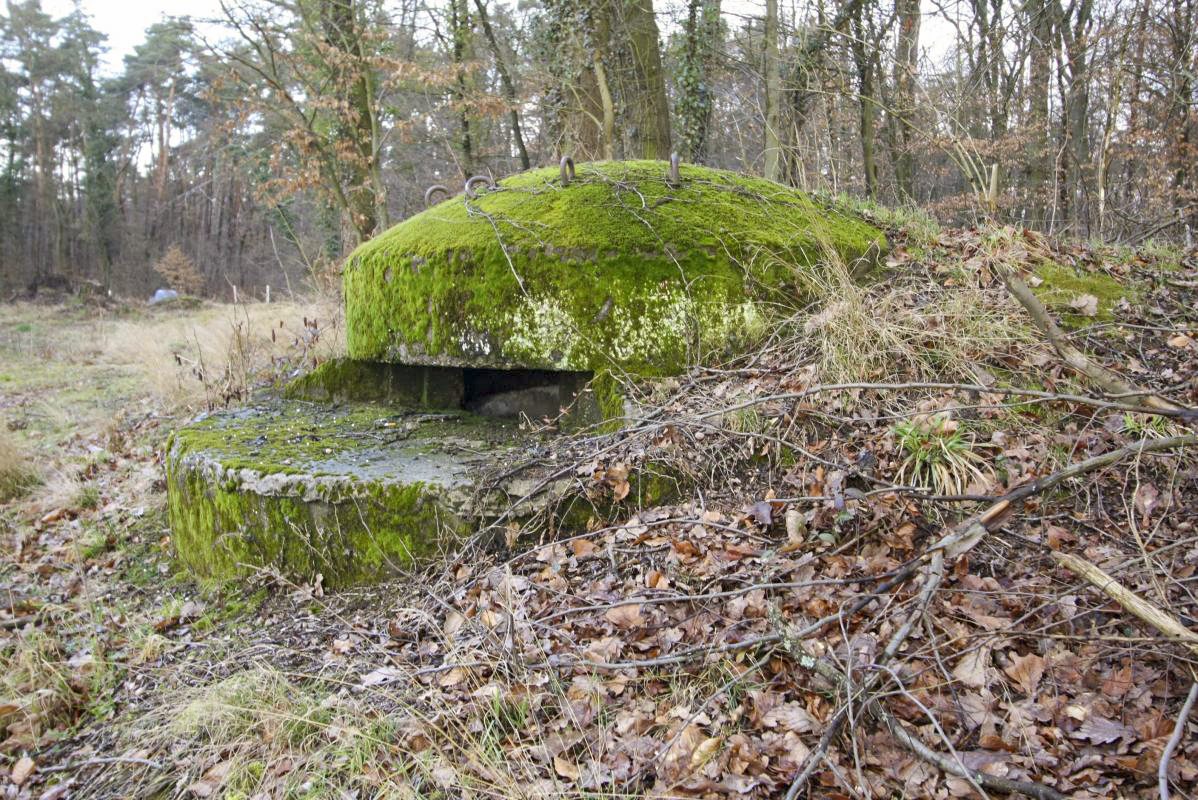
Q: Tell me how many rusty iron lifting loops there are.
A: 4